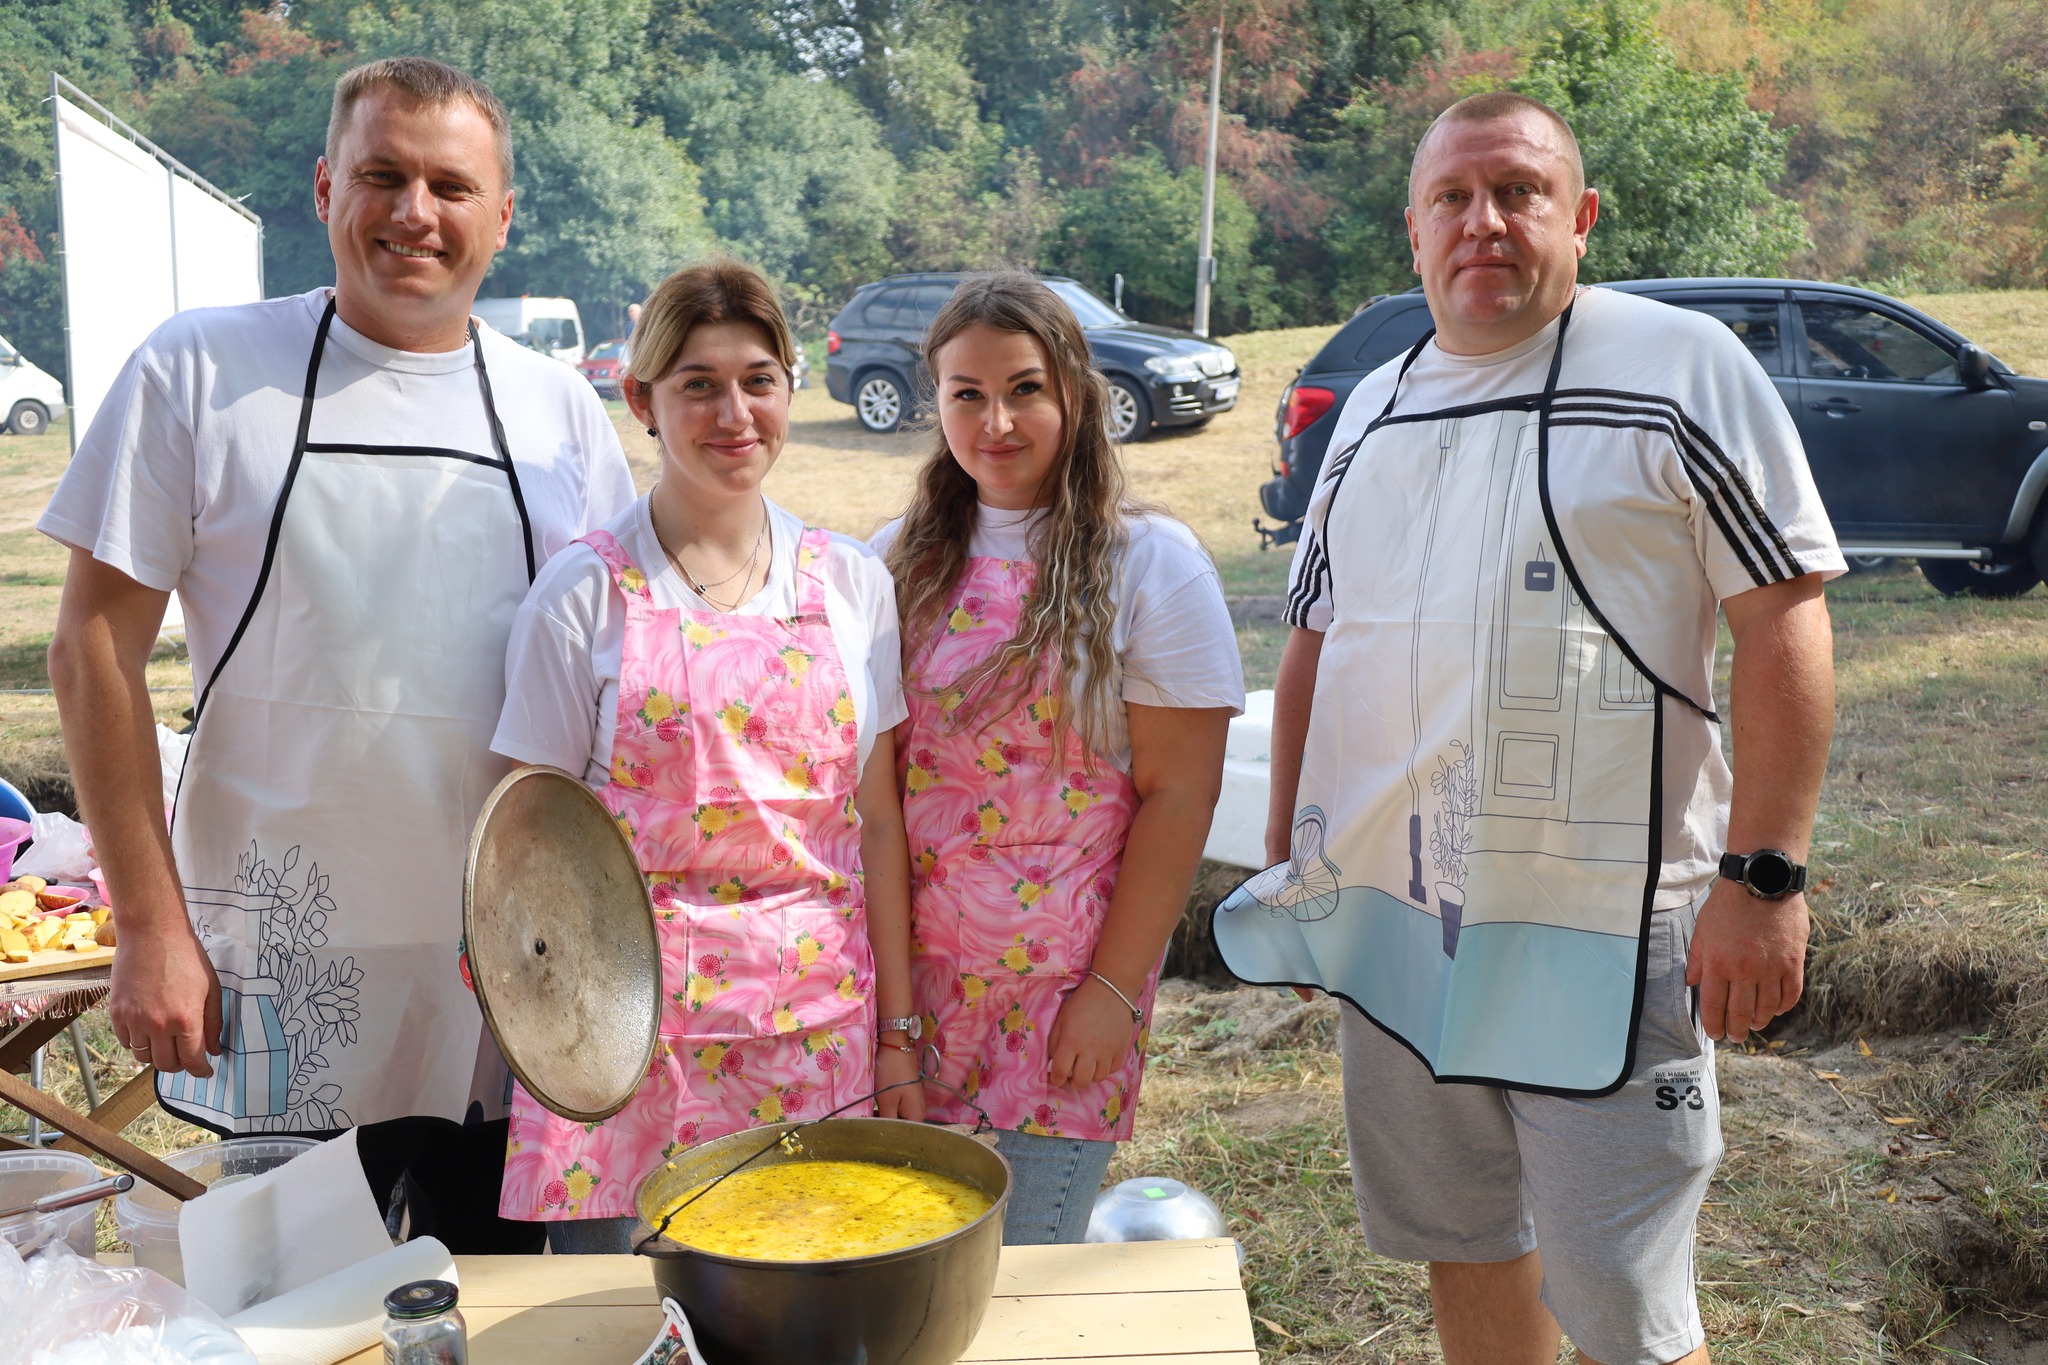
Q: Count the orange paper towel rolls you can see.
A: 0